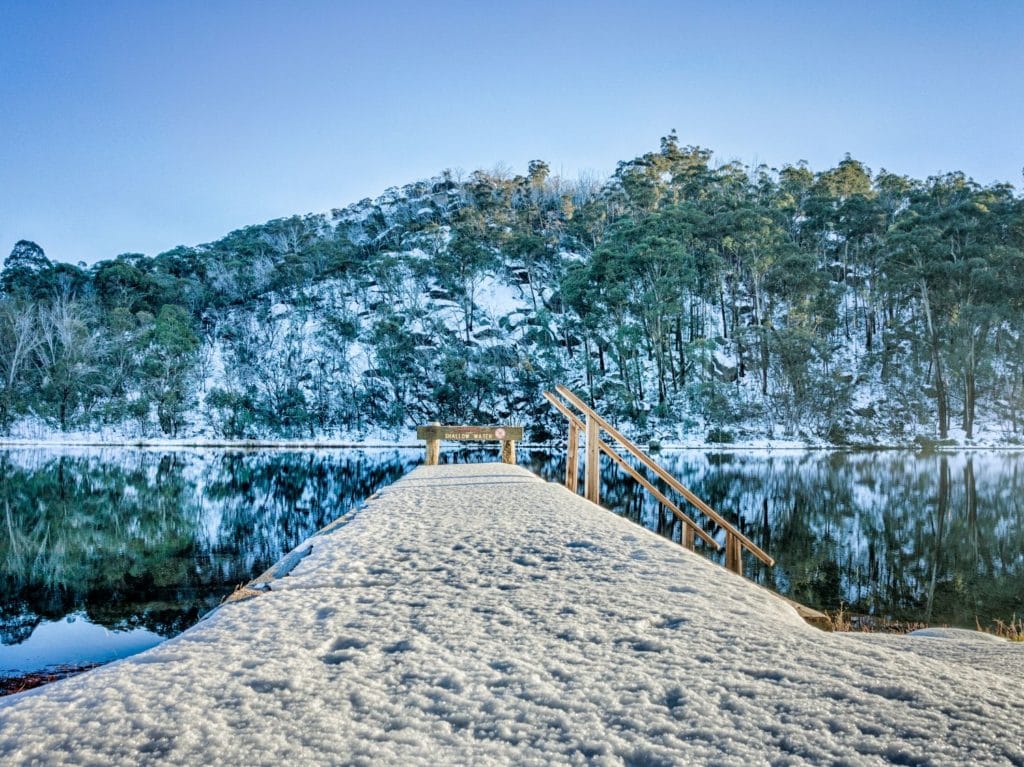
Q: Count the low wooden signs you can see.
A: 1